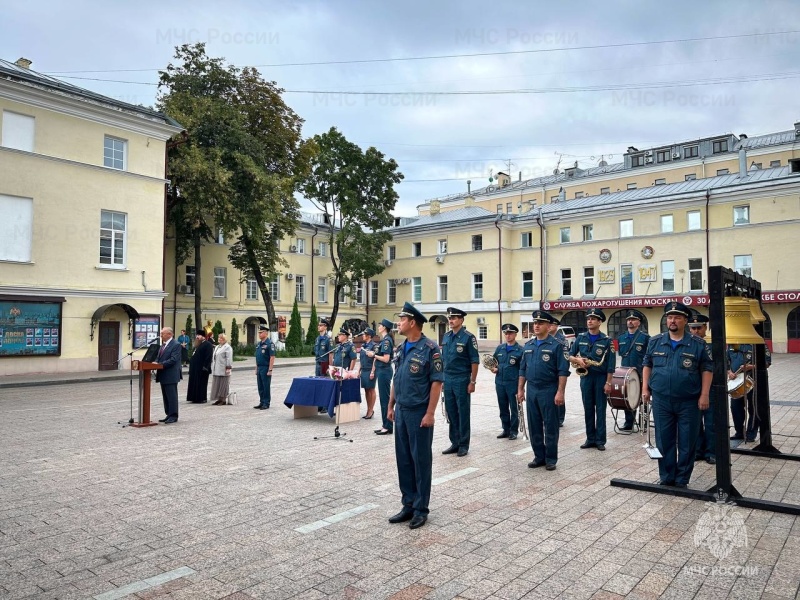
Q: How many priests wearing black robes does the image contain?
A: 1